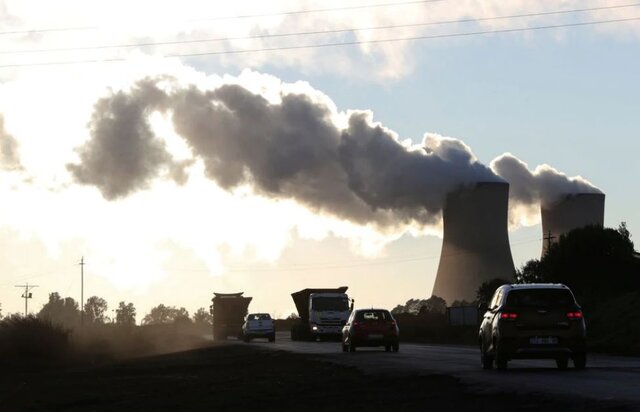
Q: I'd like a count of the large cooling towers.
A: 2